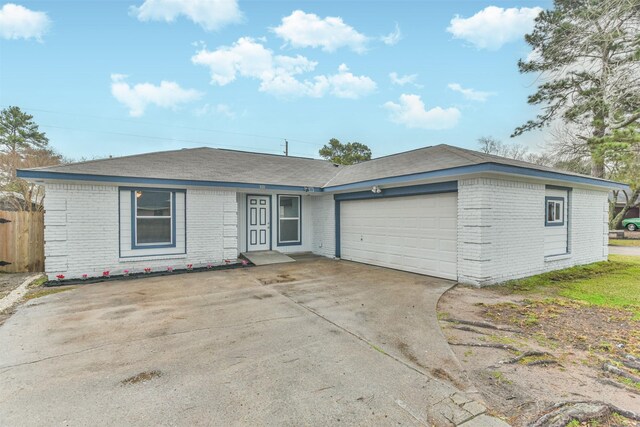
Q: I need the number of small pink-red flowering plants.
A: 10